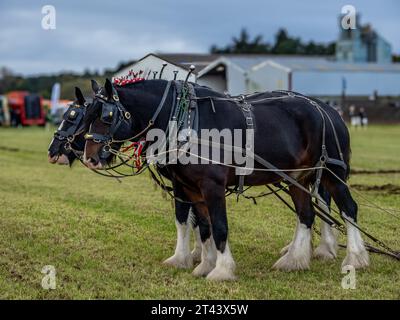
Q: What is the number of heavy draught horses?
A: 2